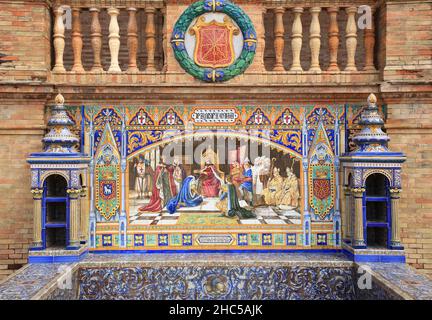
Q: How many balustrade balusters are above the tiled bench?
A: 12